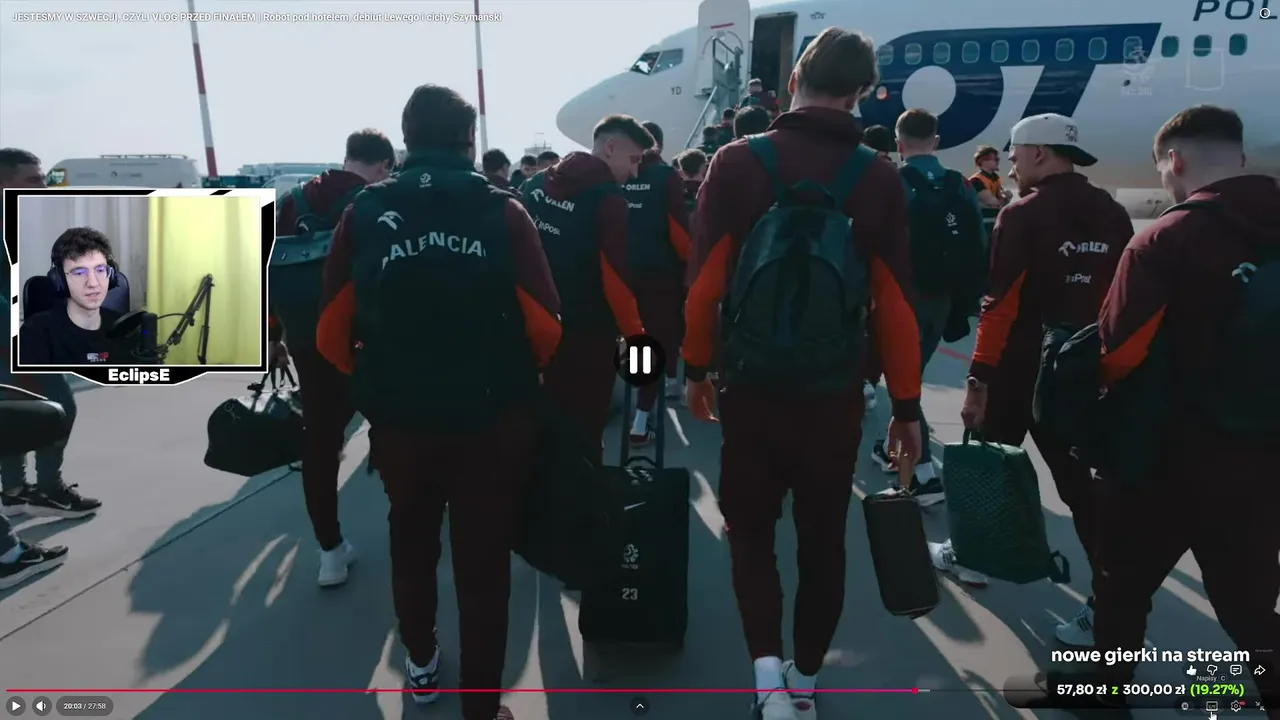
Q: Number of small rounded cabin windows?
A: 12